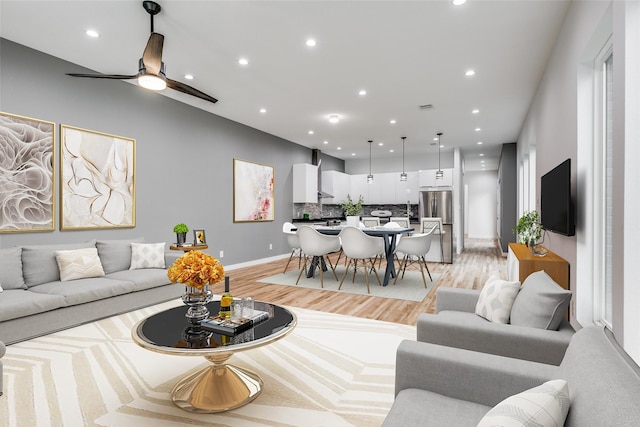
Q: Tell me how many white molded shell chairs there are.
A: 6